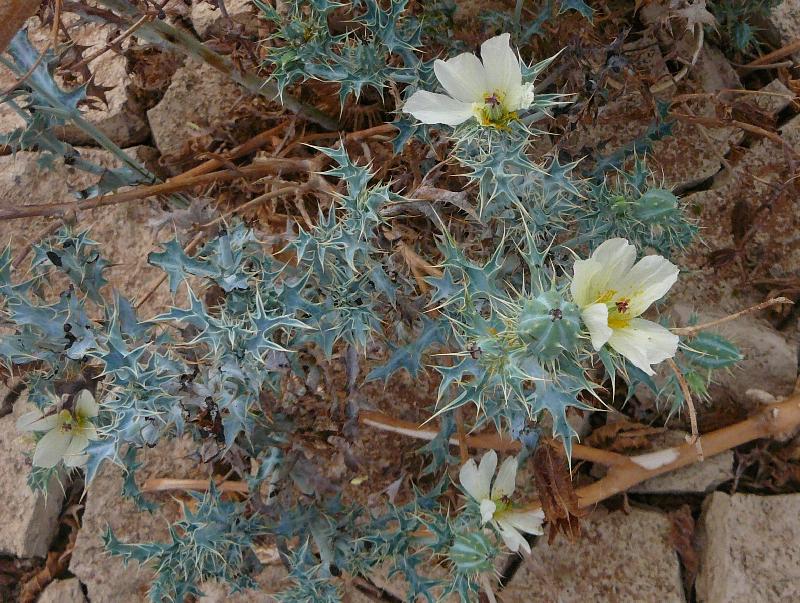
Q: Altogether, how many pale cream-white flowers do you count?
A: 4